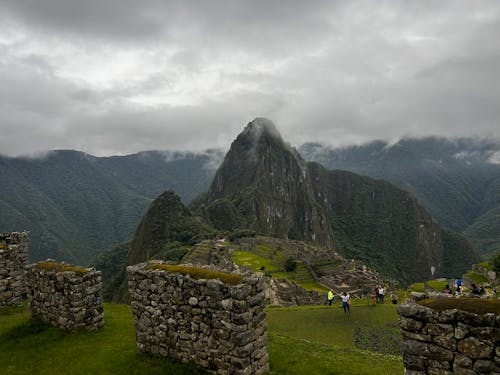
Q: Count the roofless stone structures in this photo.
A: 4